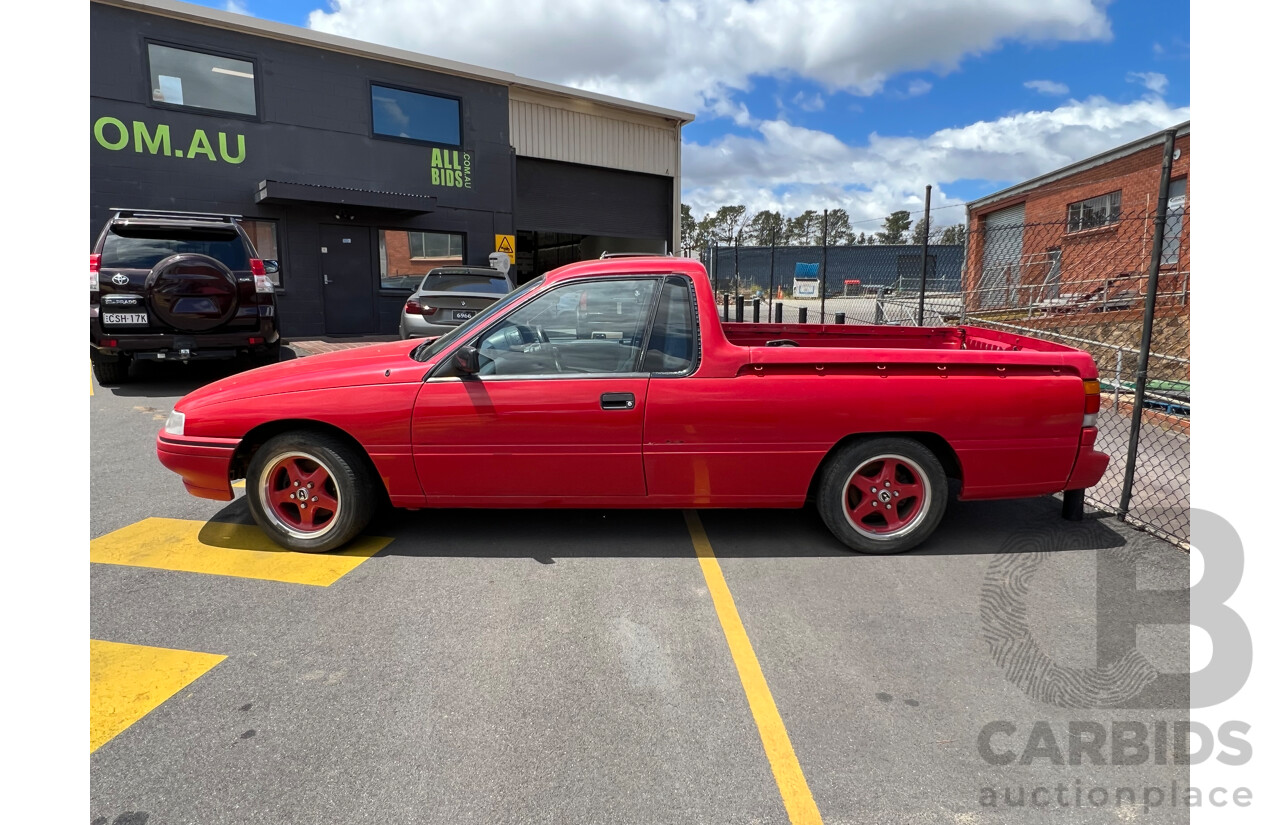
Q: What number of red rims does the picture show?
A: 2